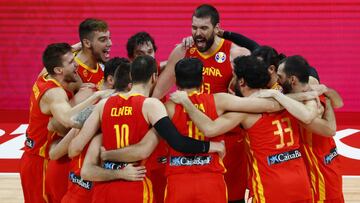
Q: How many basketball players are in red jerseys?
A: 11